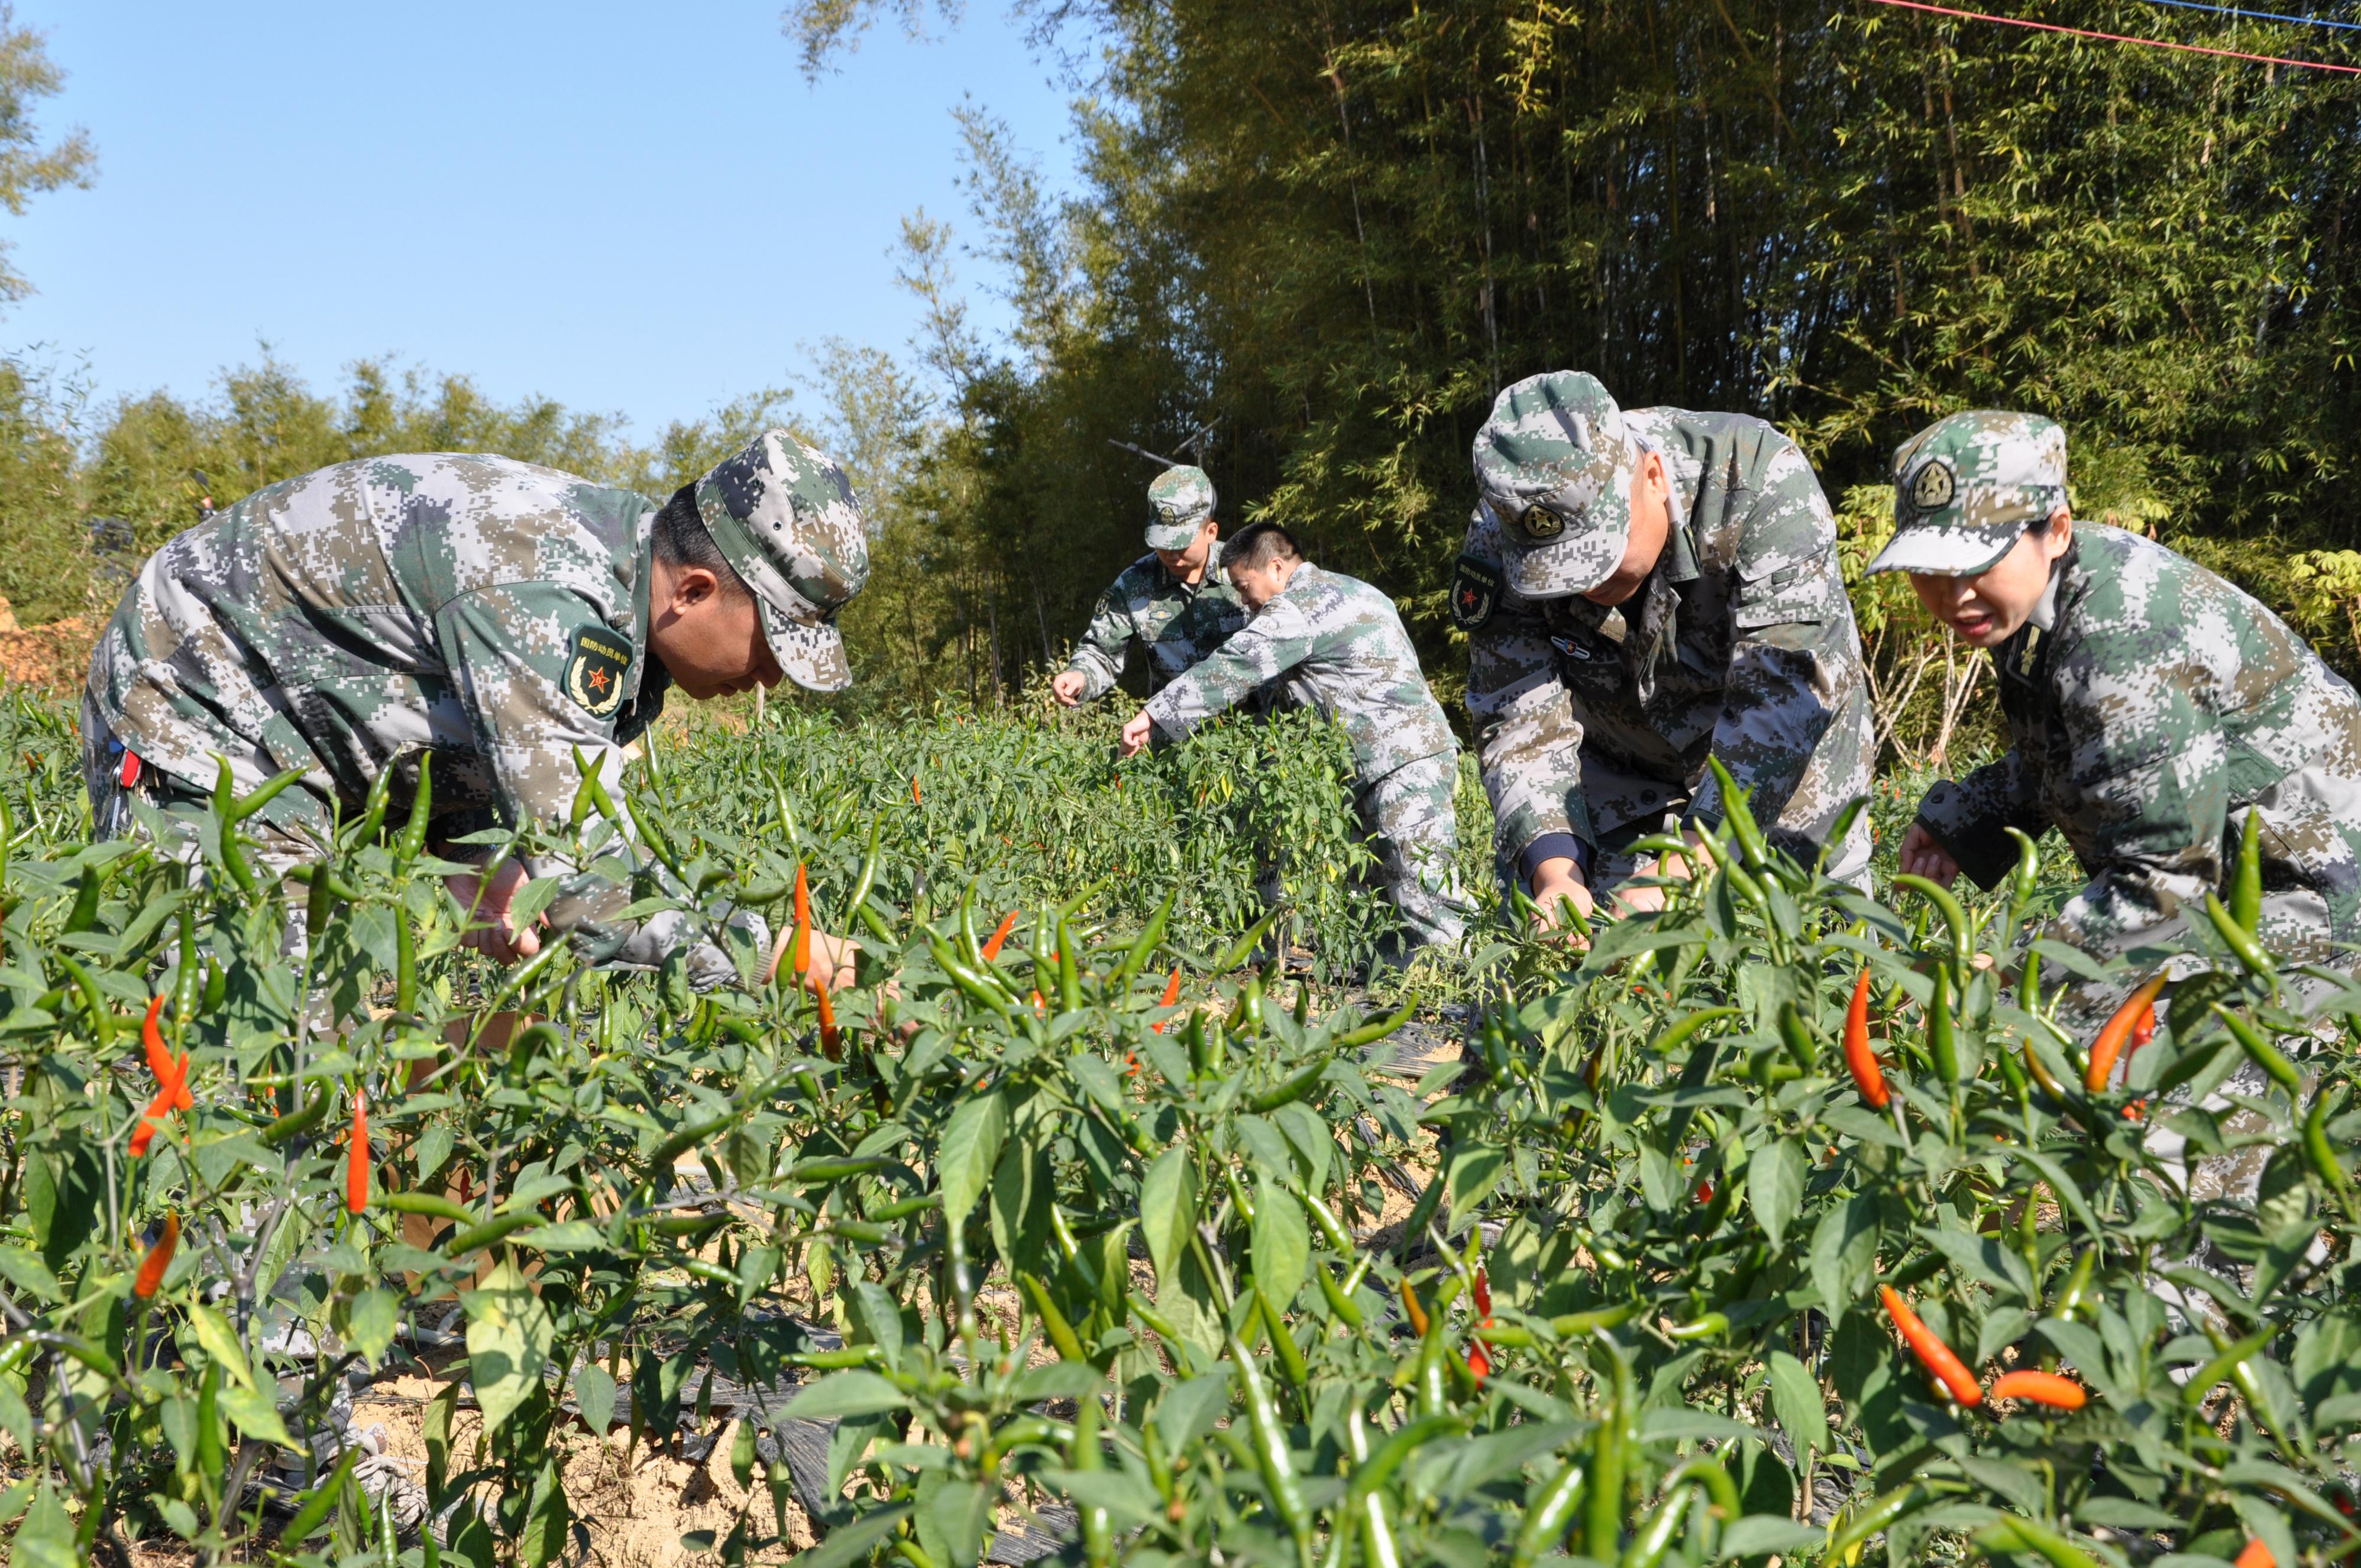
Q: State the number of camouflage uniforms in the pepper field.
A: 5